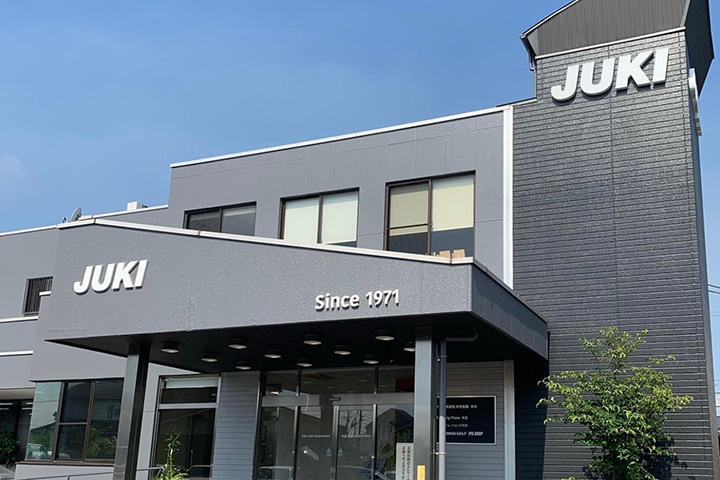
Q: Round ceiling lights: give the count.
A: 11